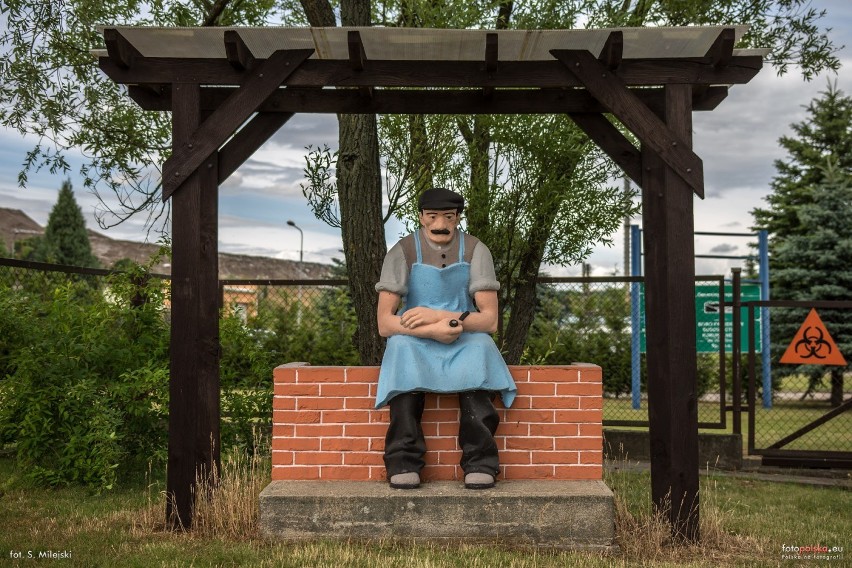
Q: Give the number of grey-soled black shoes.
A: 0